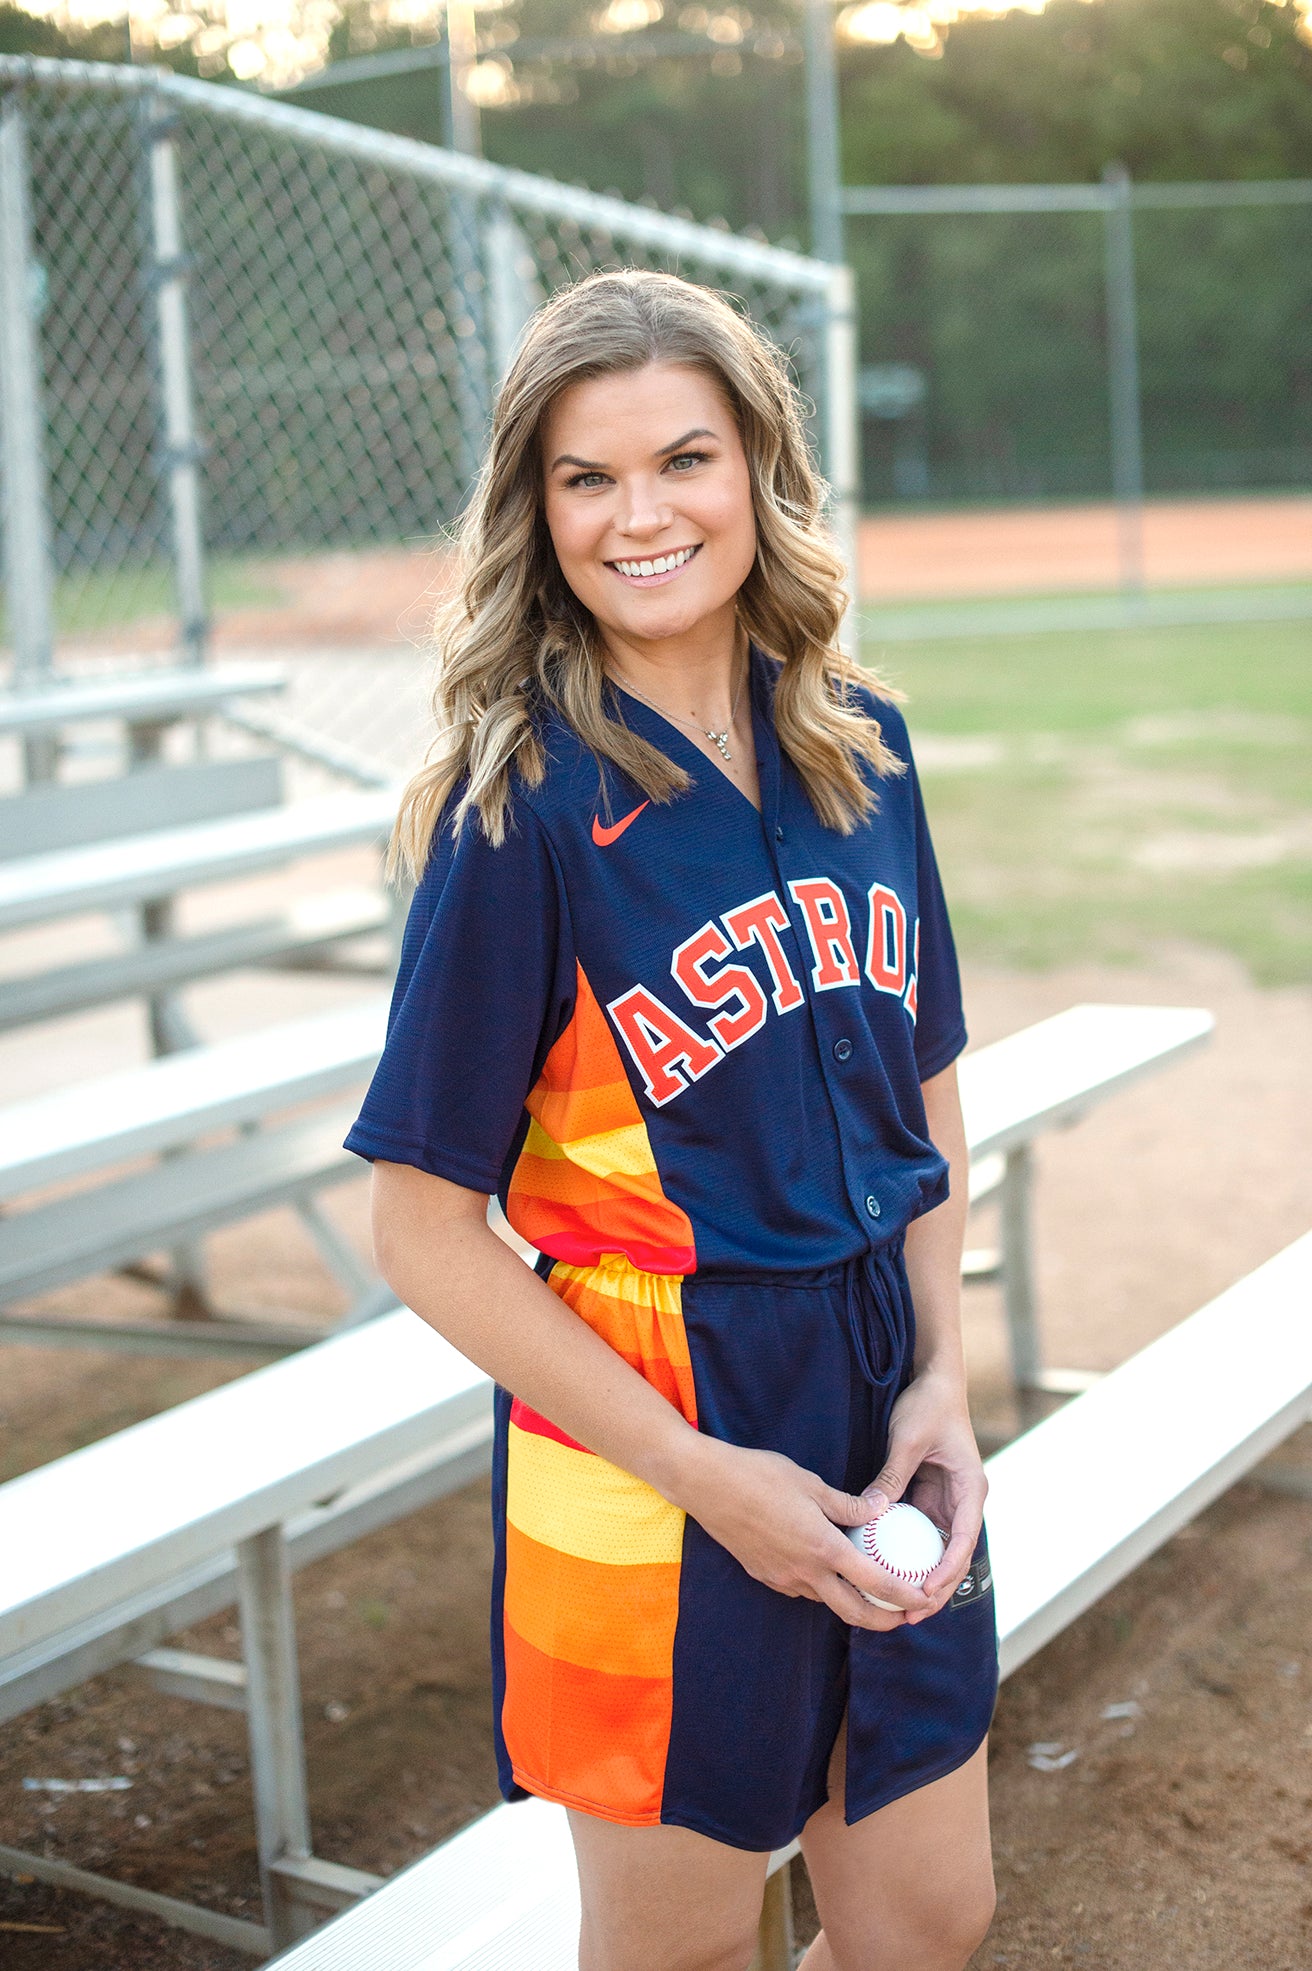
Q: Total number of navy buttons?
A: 3